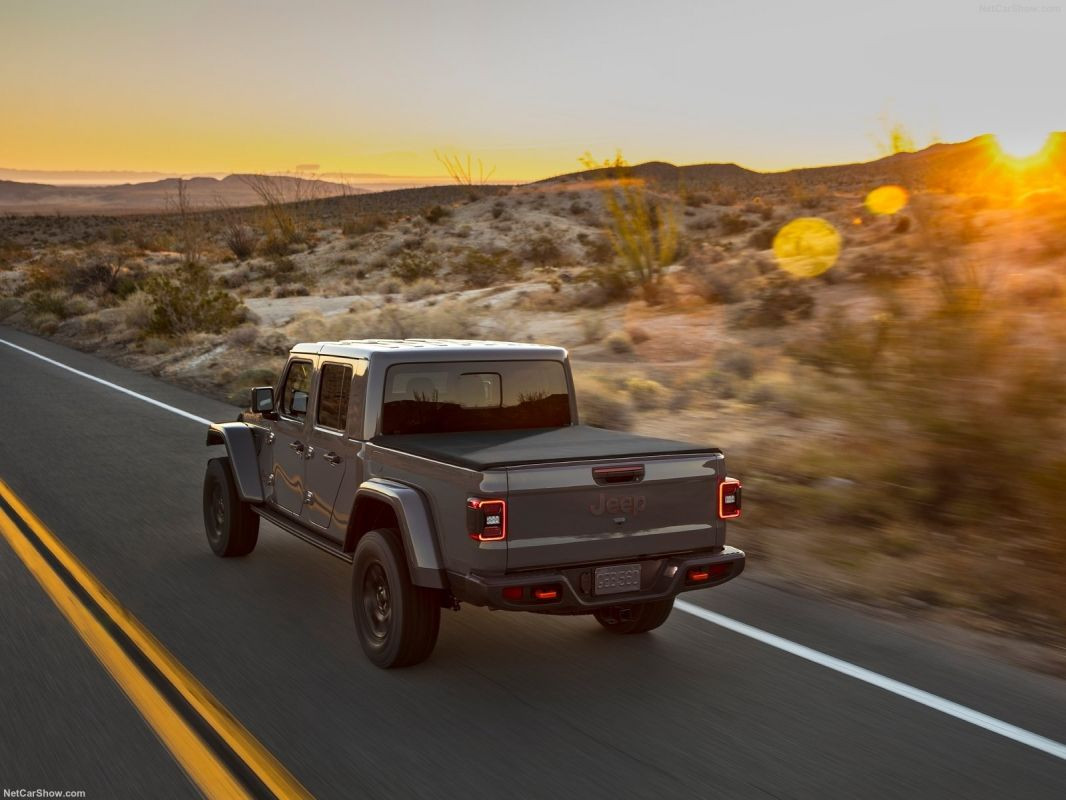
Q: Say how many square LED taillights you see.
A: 2